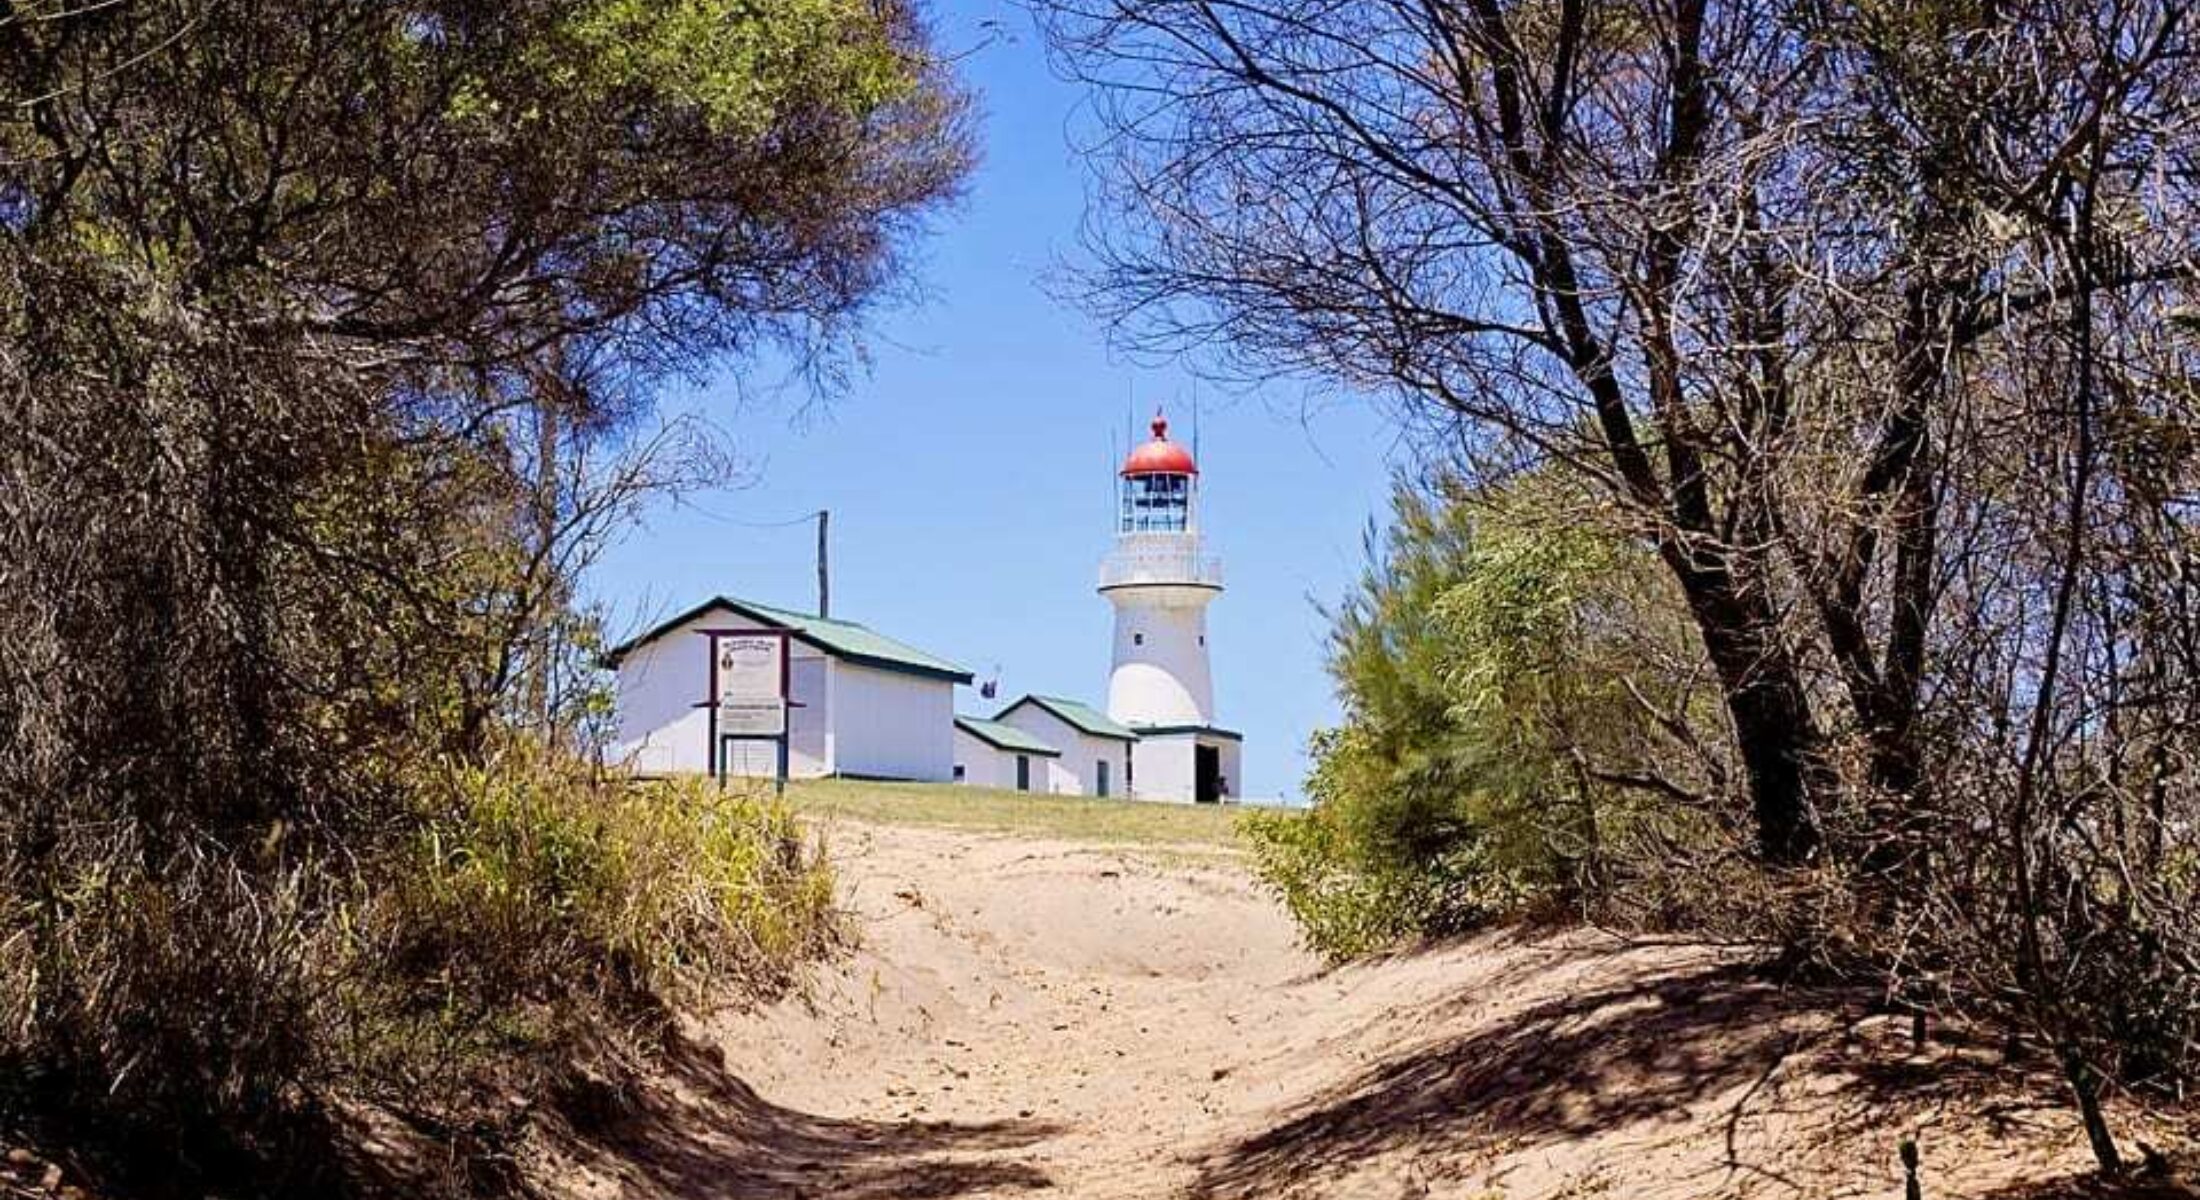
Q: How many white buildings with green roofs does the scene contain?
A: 3